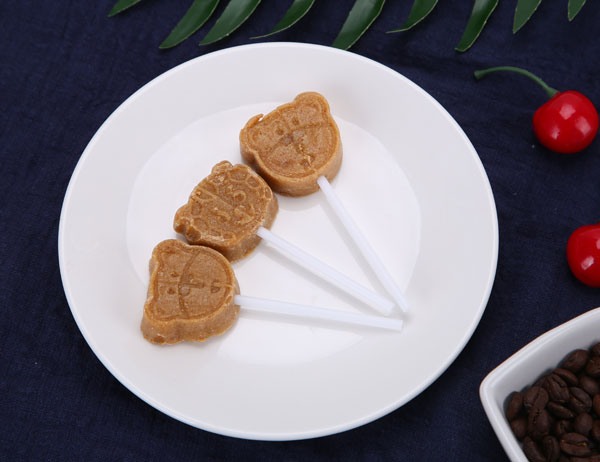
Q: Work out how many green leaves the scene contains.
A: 9